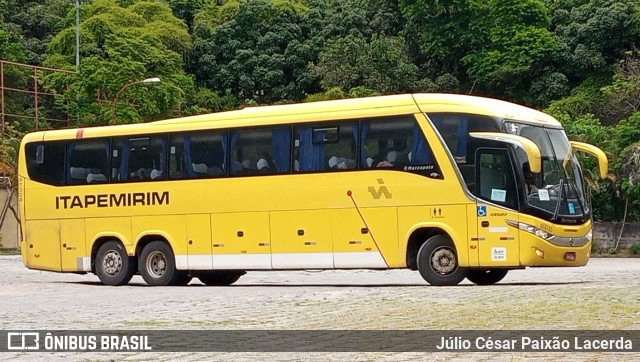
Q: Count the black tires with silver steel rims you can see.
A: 3